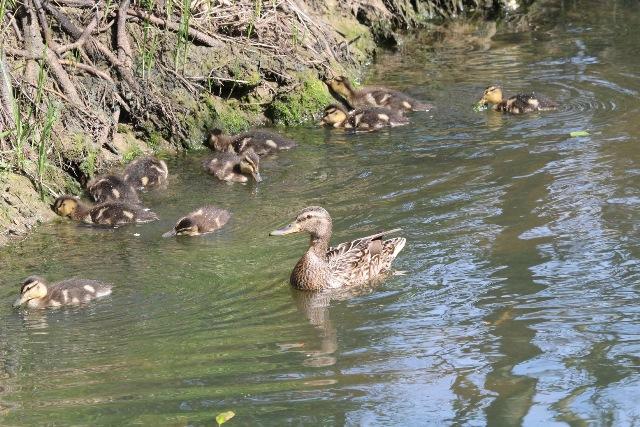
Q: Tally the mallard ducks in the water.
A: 11